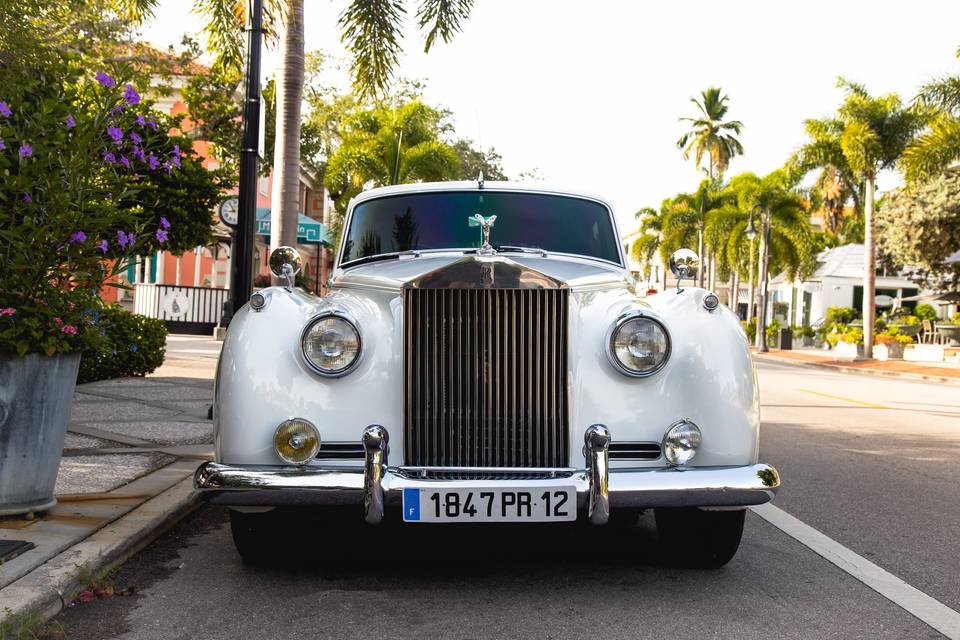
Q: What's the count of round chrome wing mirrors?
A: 2